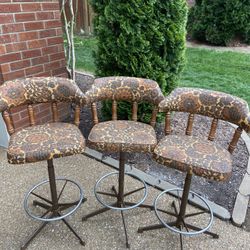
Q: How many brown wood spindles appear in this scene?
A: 12